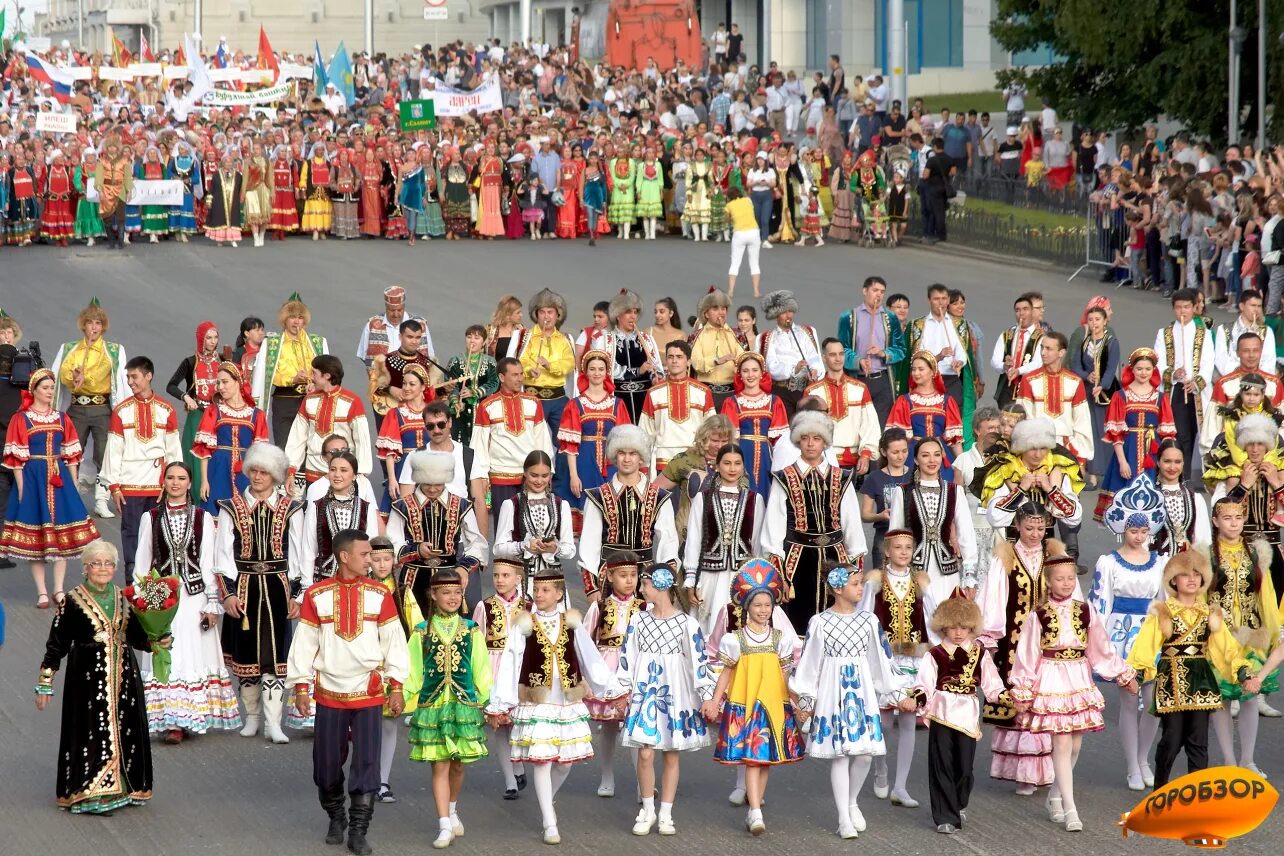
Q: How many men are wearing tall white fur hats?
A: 6